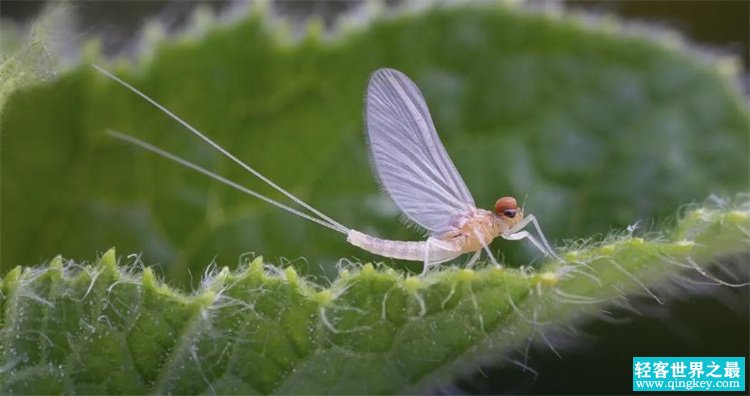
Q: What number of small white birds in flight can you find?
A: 0